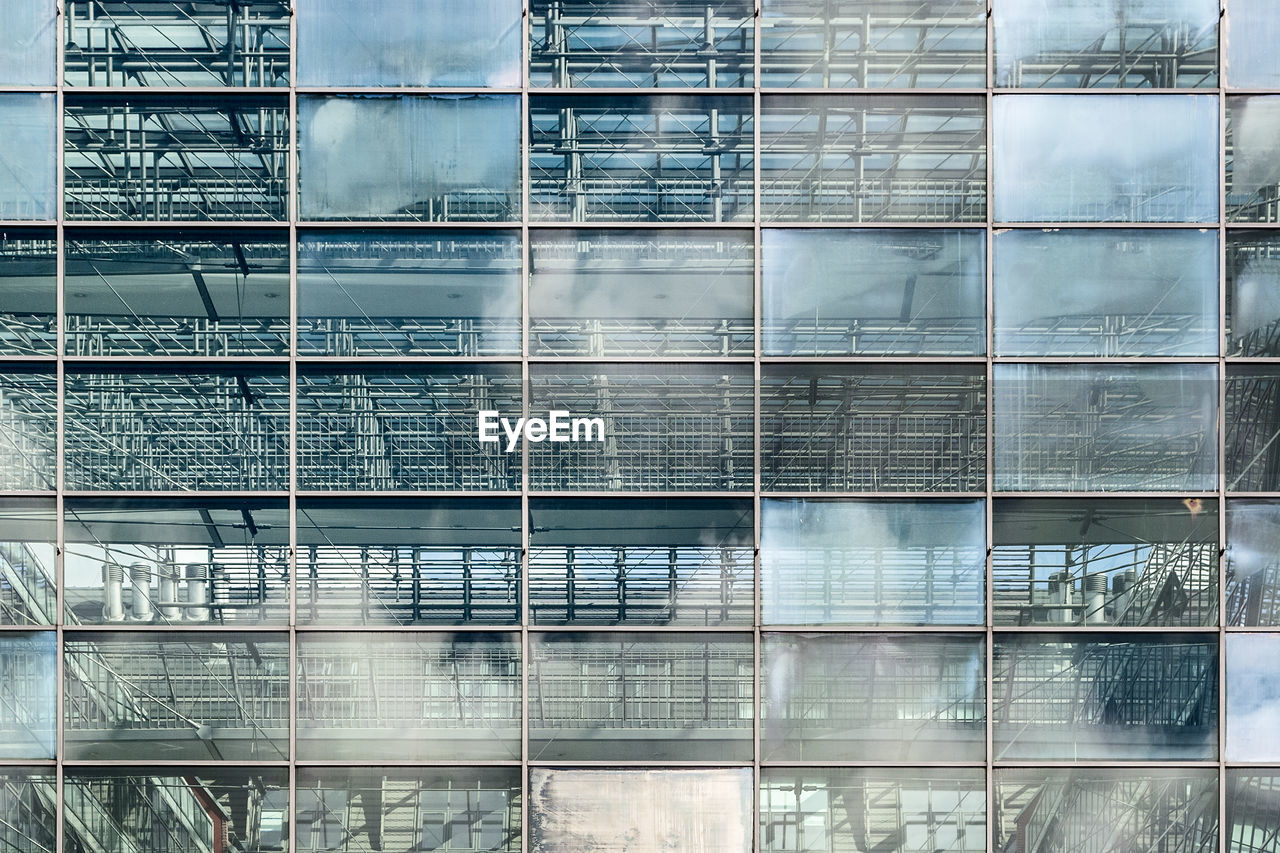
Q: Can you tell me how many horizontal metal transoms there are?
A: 6